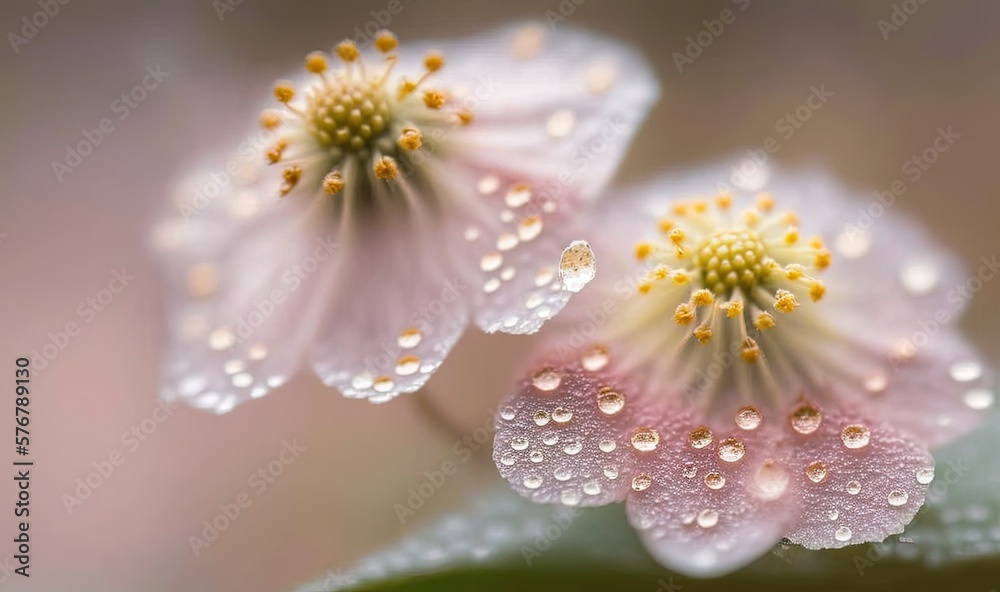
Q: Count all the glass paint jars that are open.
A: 0